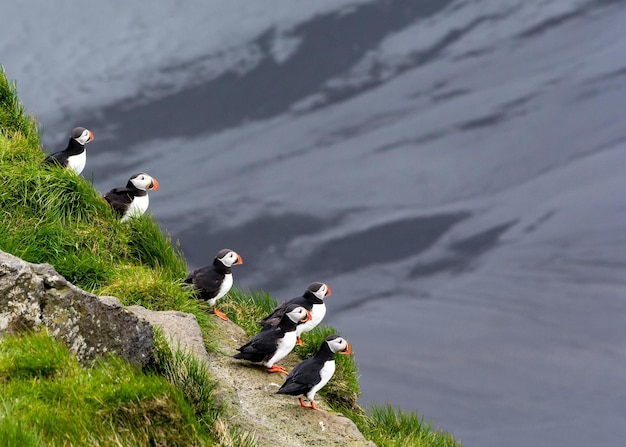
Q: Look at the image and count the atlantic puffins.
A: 6